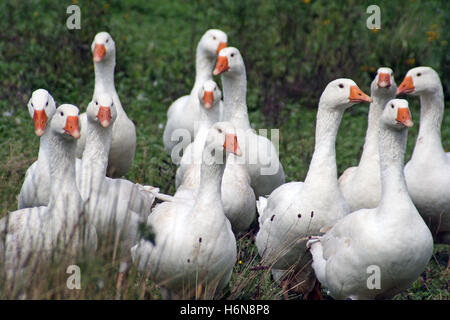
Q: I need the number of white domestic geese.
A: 12